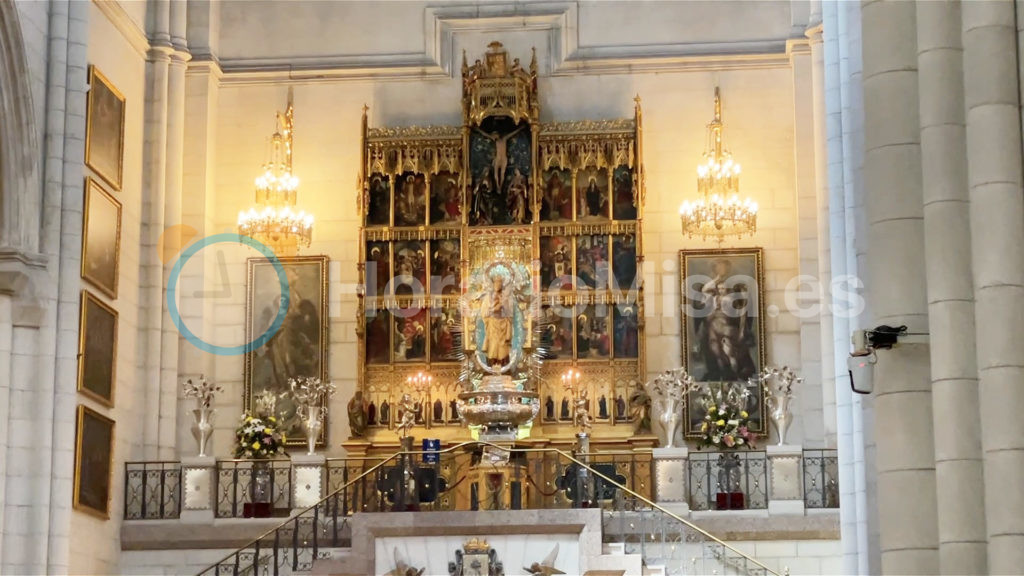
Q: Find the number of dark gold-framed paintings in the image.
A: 6